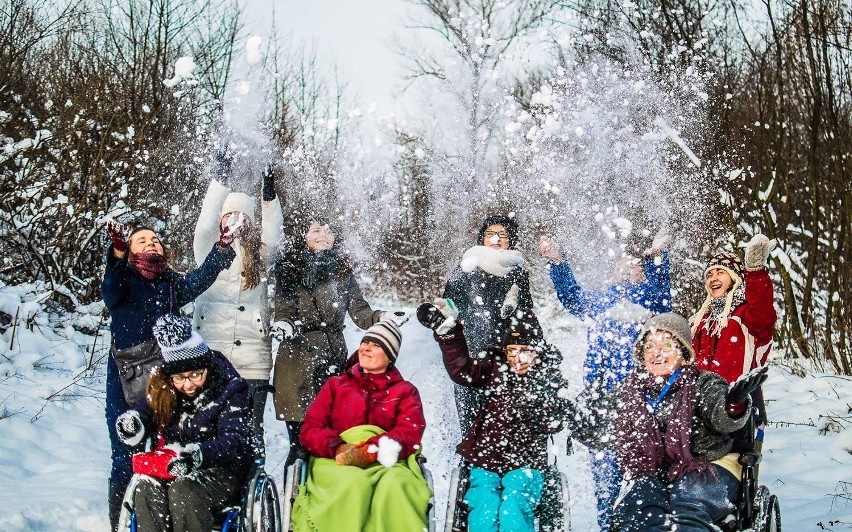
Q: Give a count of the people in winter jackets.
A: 10